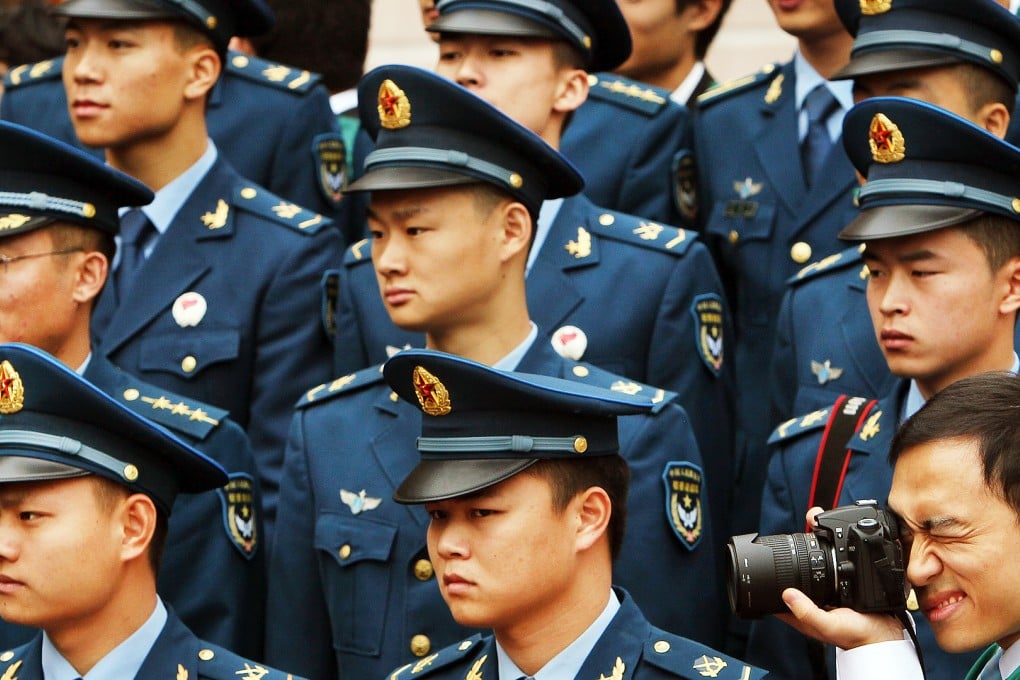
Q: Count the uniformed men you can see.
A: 11